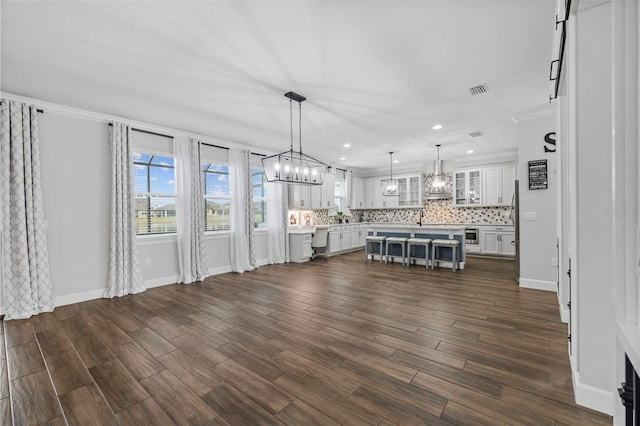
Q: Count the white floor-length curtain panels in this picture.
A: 5